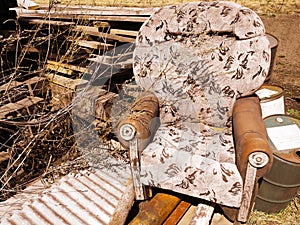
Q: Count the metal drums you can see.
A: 3